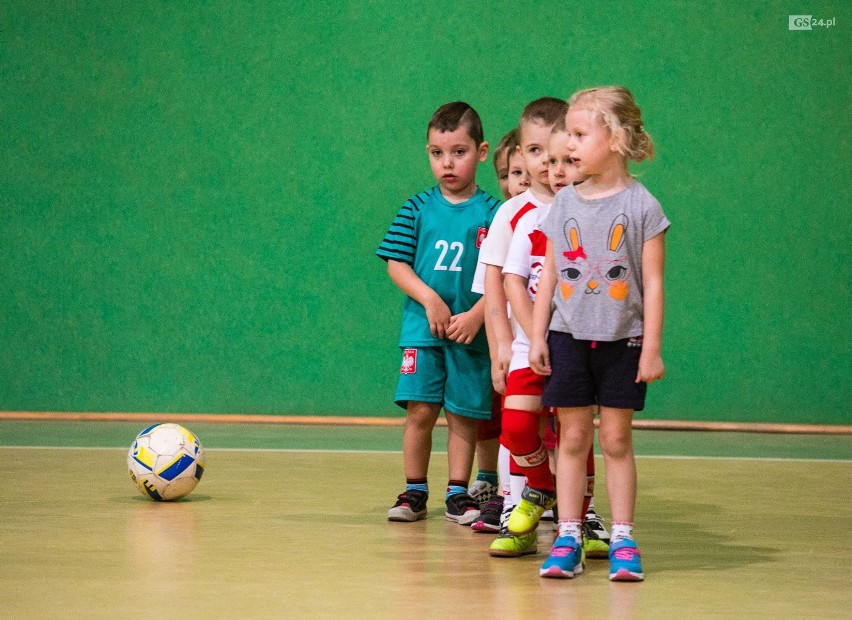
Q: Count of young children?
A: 6